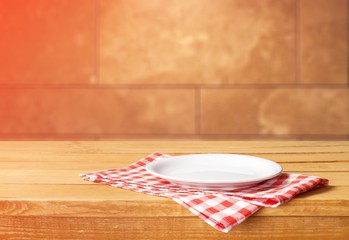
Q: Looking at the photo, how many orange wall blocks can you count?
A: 5